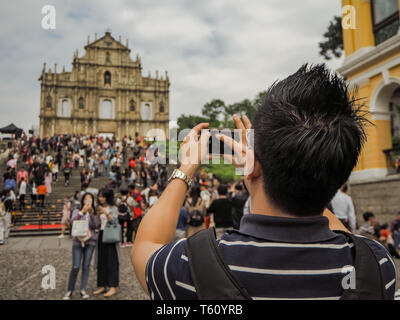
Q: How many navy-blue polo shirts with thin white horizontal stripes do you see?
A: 1